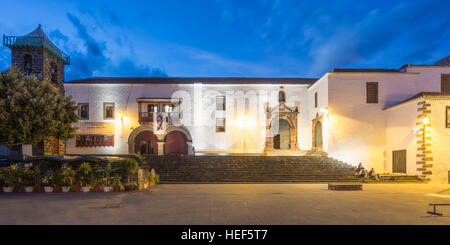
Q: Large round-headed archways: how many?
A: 4